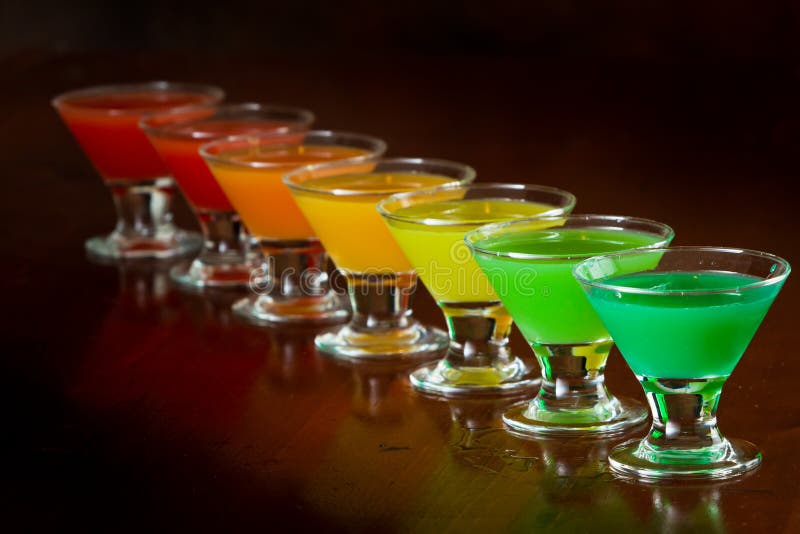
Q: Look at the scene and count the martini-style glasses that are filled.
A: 7